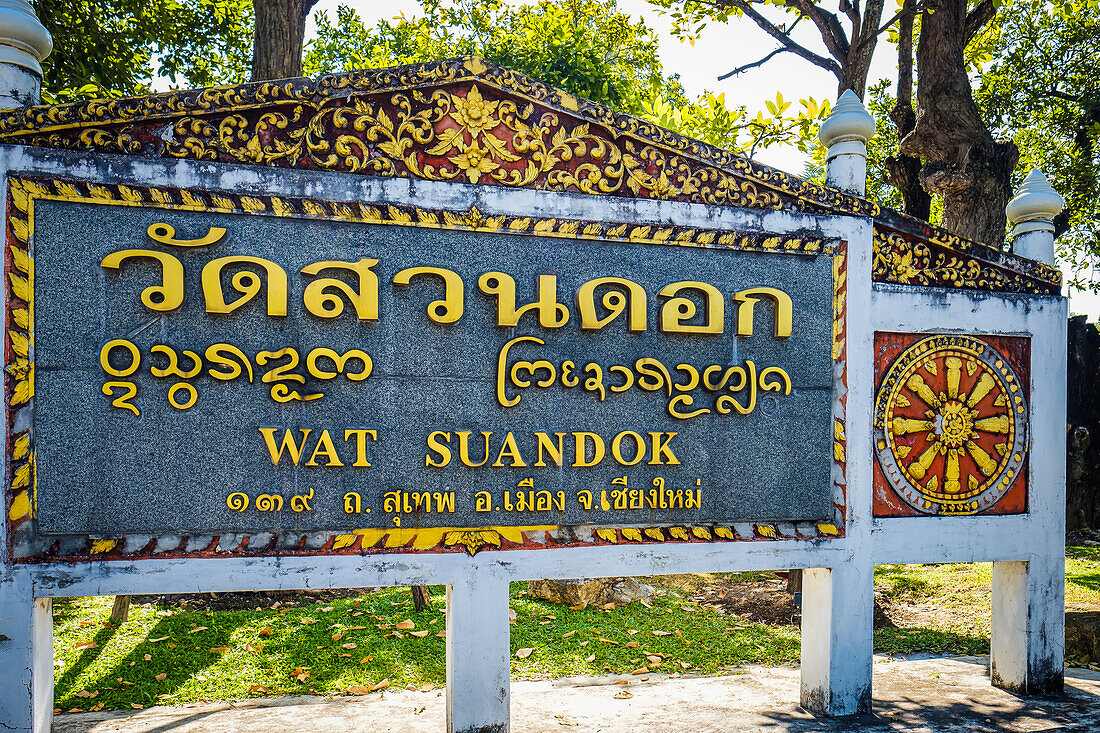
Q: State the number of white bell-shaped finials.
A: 3